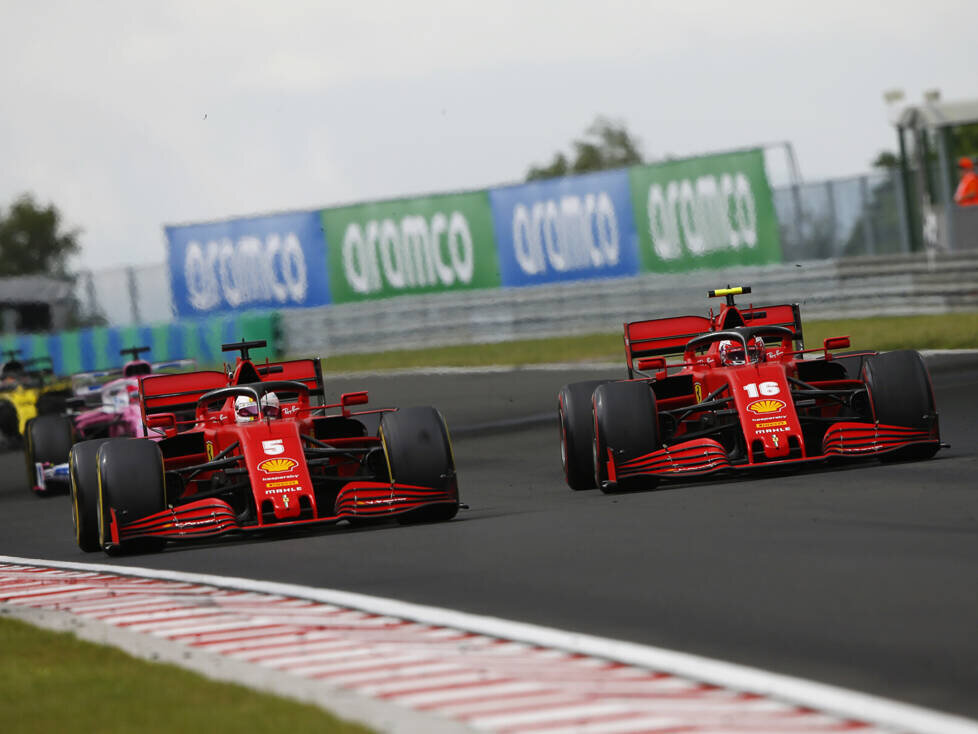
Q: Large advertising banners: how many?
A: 4